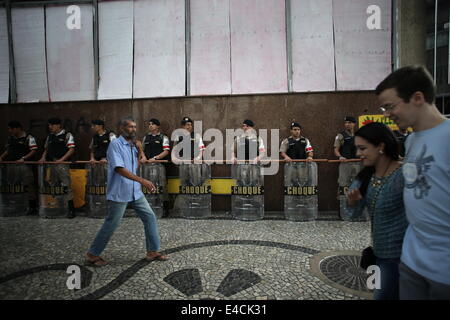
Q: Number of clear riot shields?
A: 8